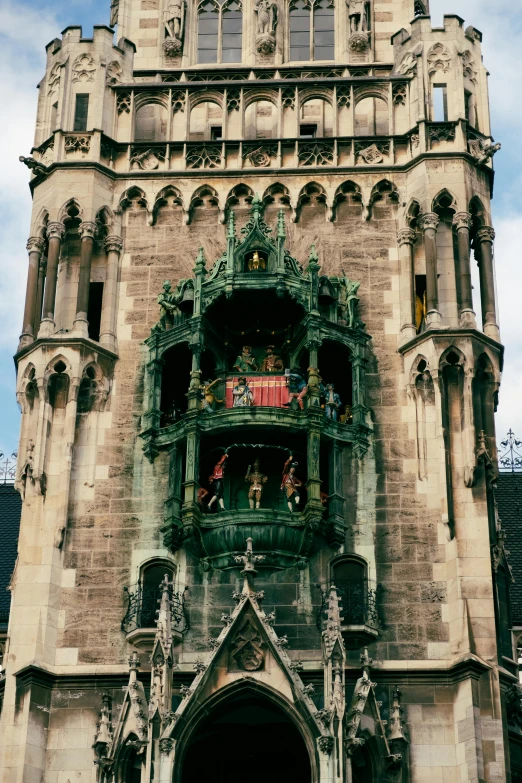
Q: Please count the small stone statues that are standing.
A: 3